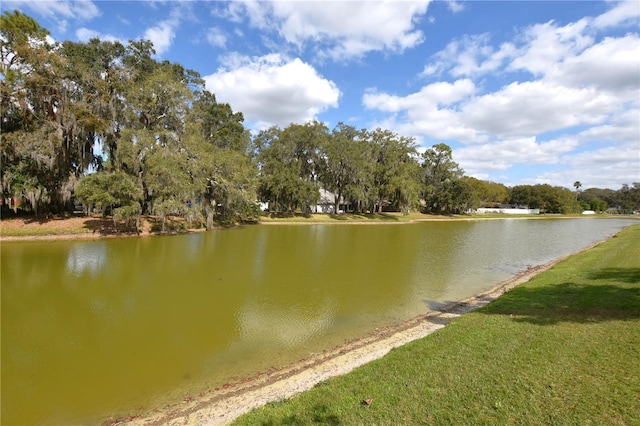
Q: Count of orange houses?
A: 0